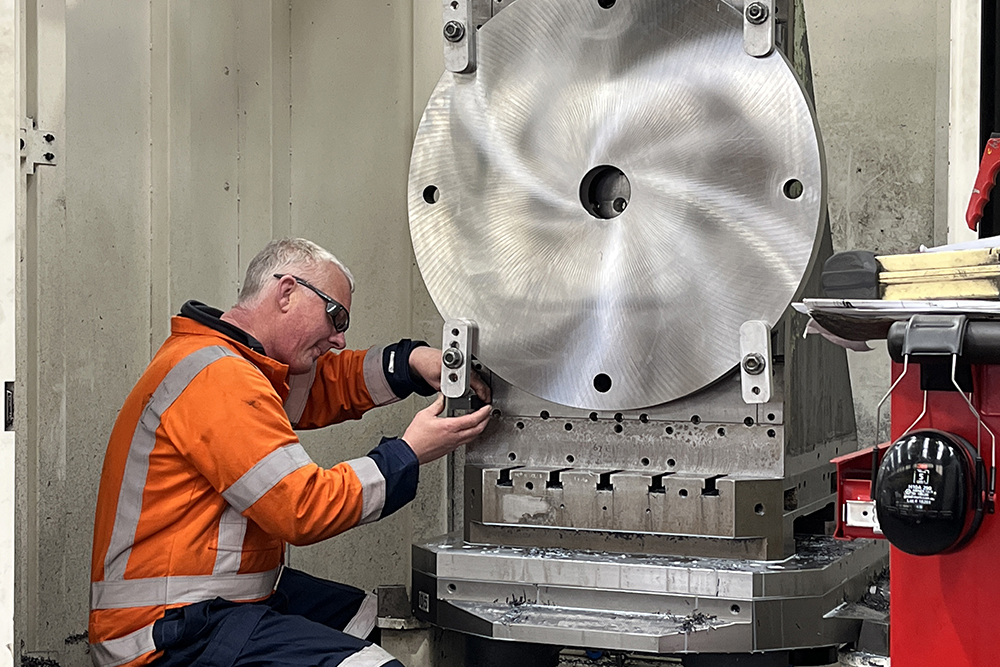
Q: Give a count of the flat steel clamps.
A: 4